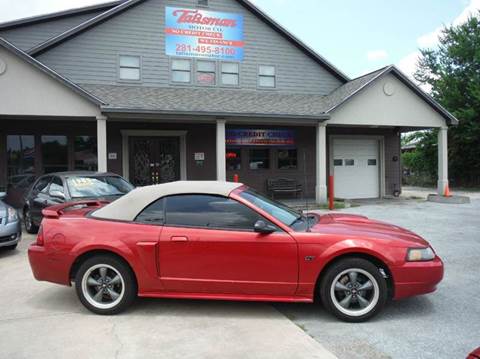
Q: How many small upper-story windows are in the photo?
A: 5